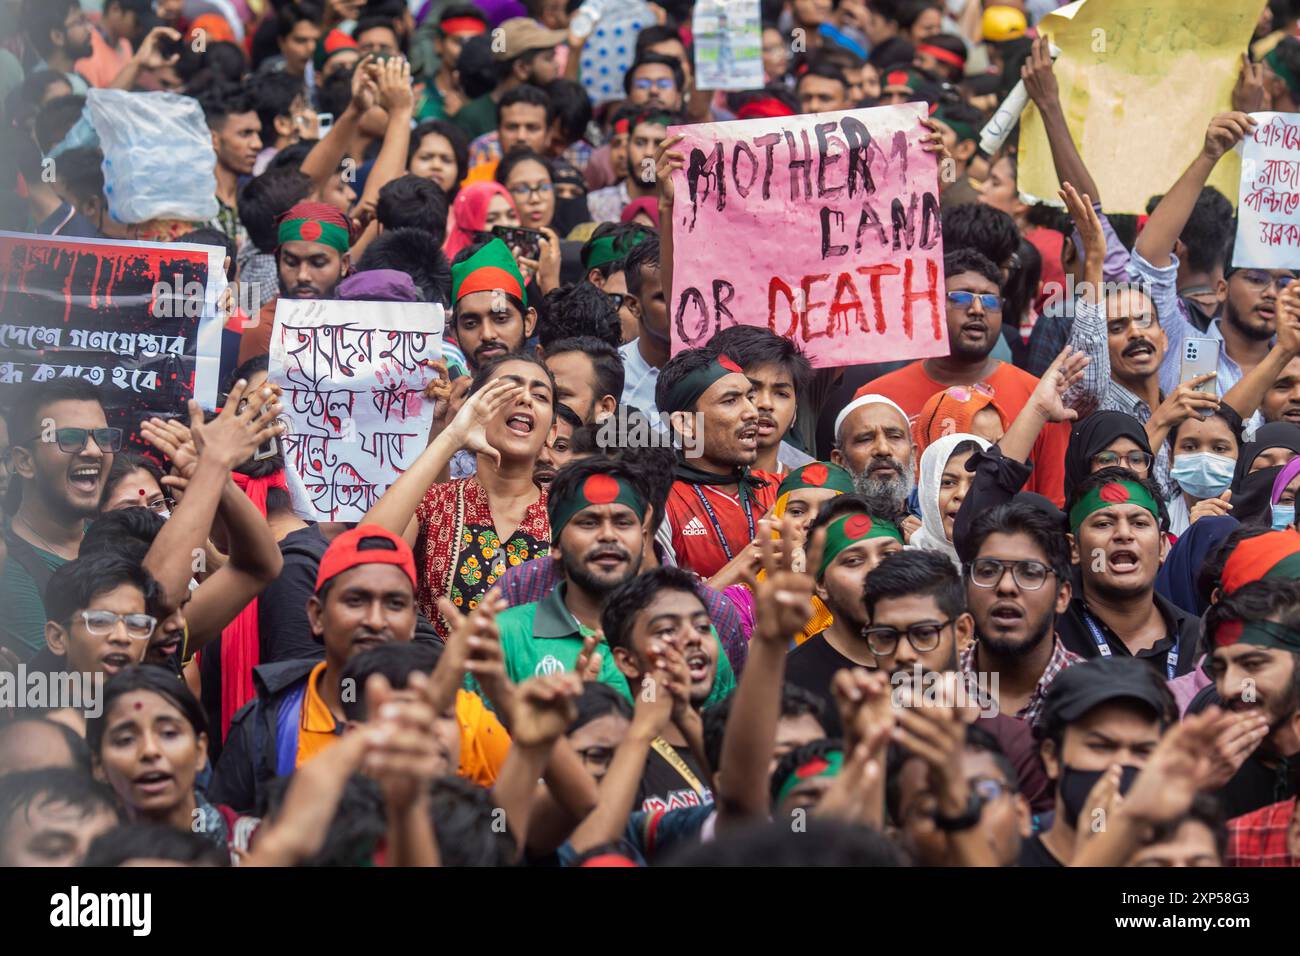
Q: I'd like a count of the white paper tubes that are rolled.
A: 1